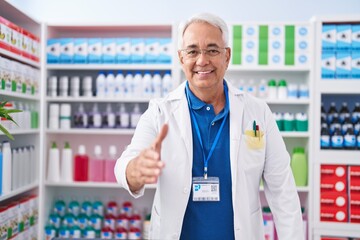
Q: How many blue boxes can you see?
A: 15